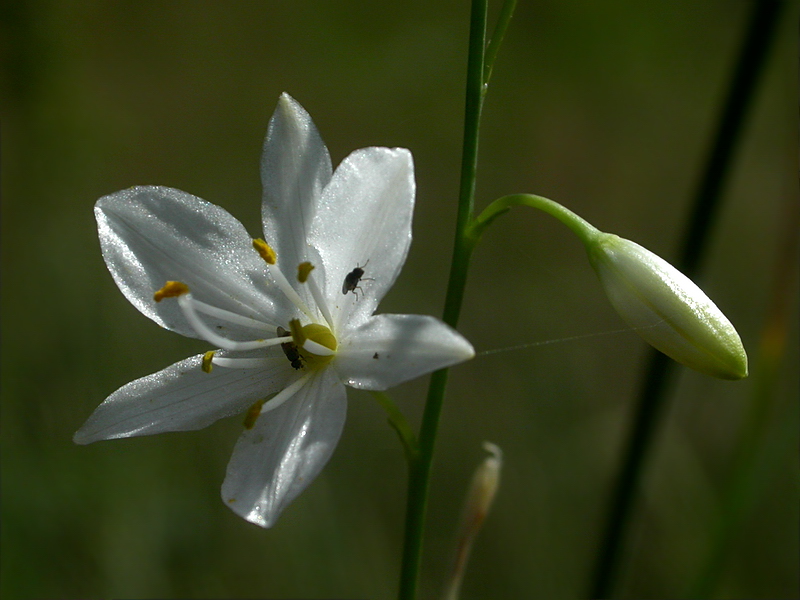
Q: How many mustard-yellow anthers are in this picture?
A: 6